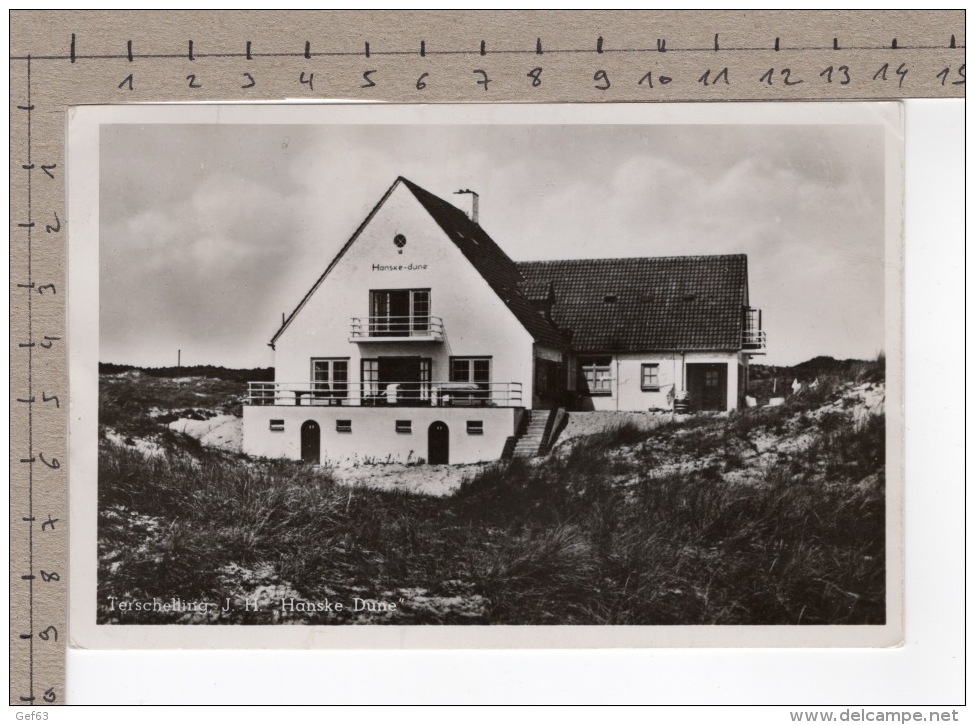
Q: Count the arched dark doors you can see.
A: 2